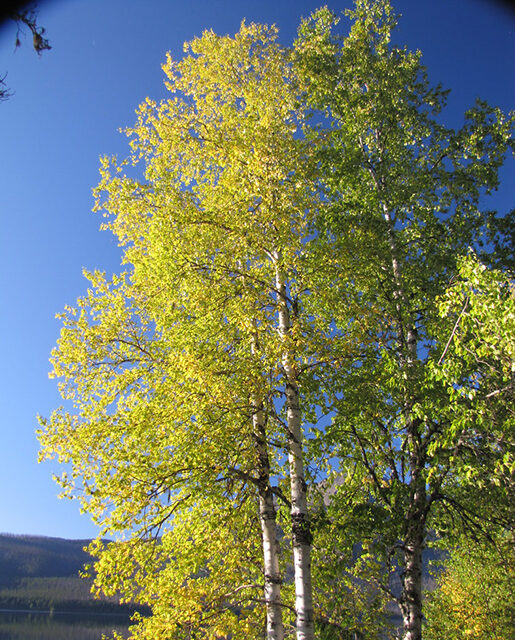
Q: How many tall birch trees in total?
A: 3